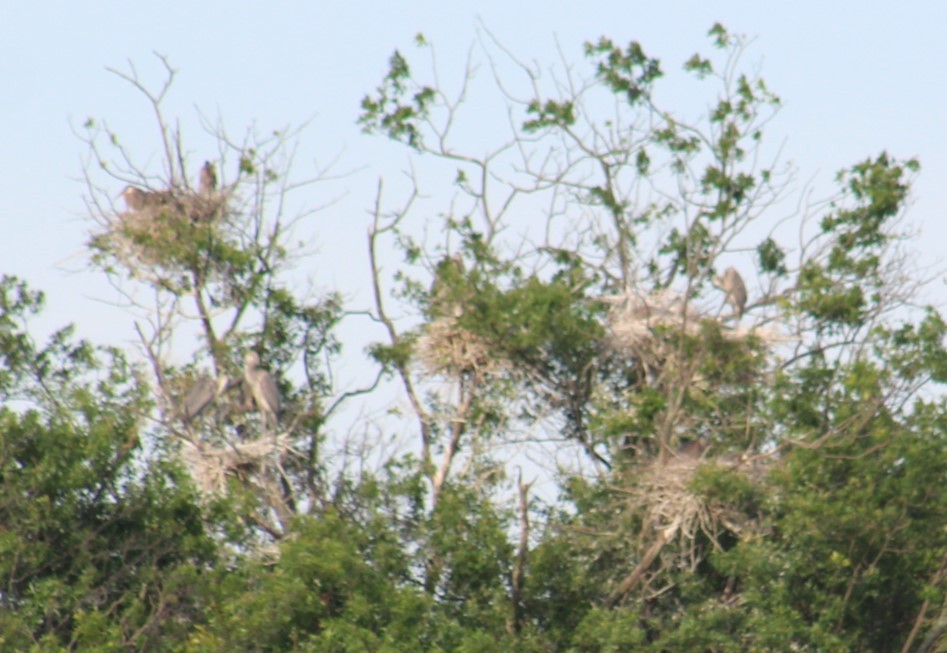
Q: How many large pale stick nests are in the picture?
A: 5